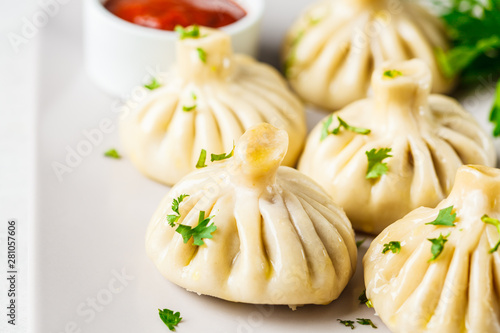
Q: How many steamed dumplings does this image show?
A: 5